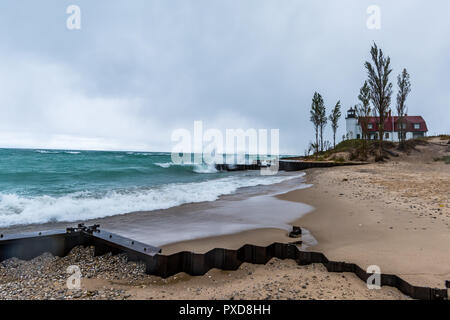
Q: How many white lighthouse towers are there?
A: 1